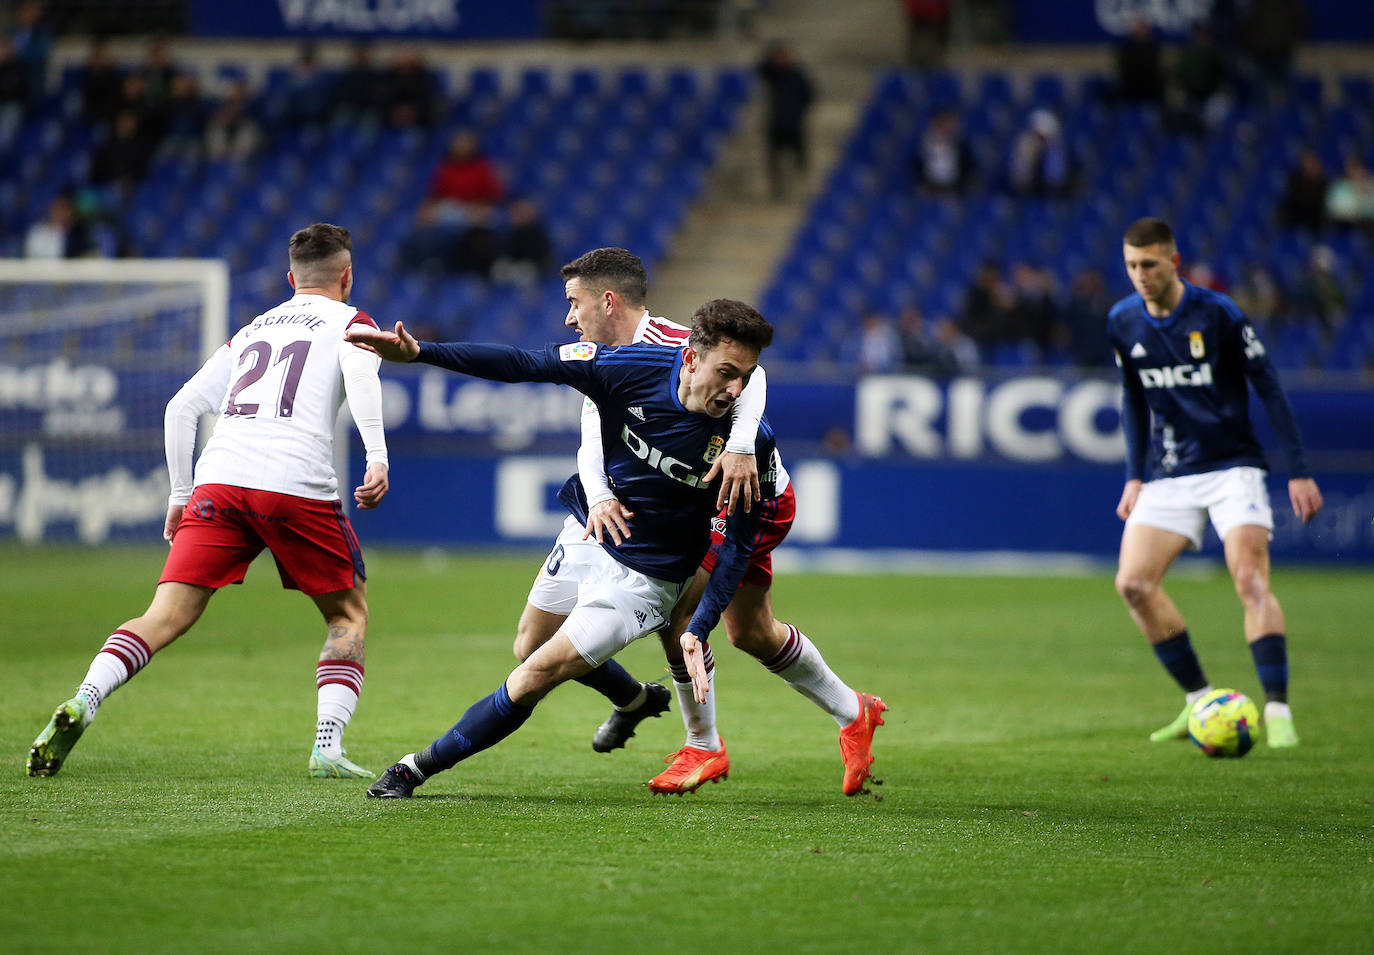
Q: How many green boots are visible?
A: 4